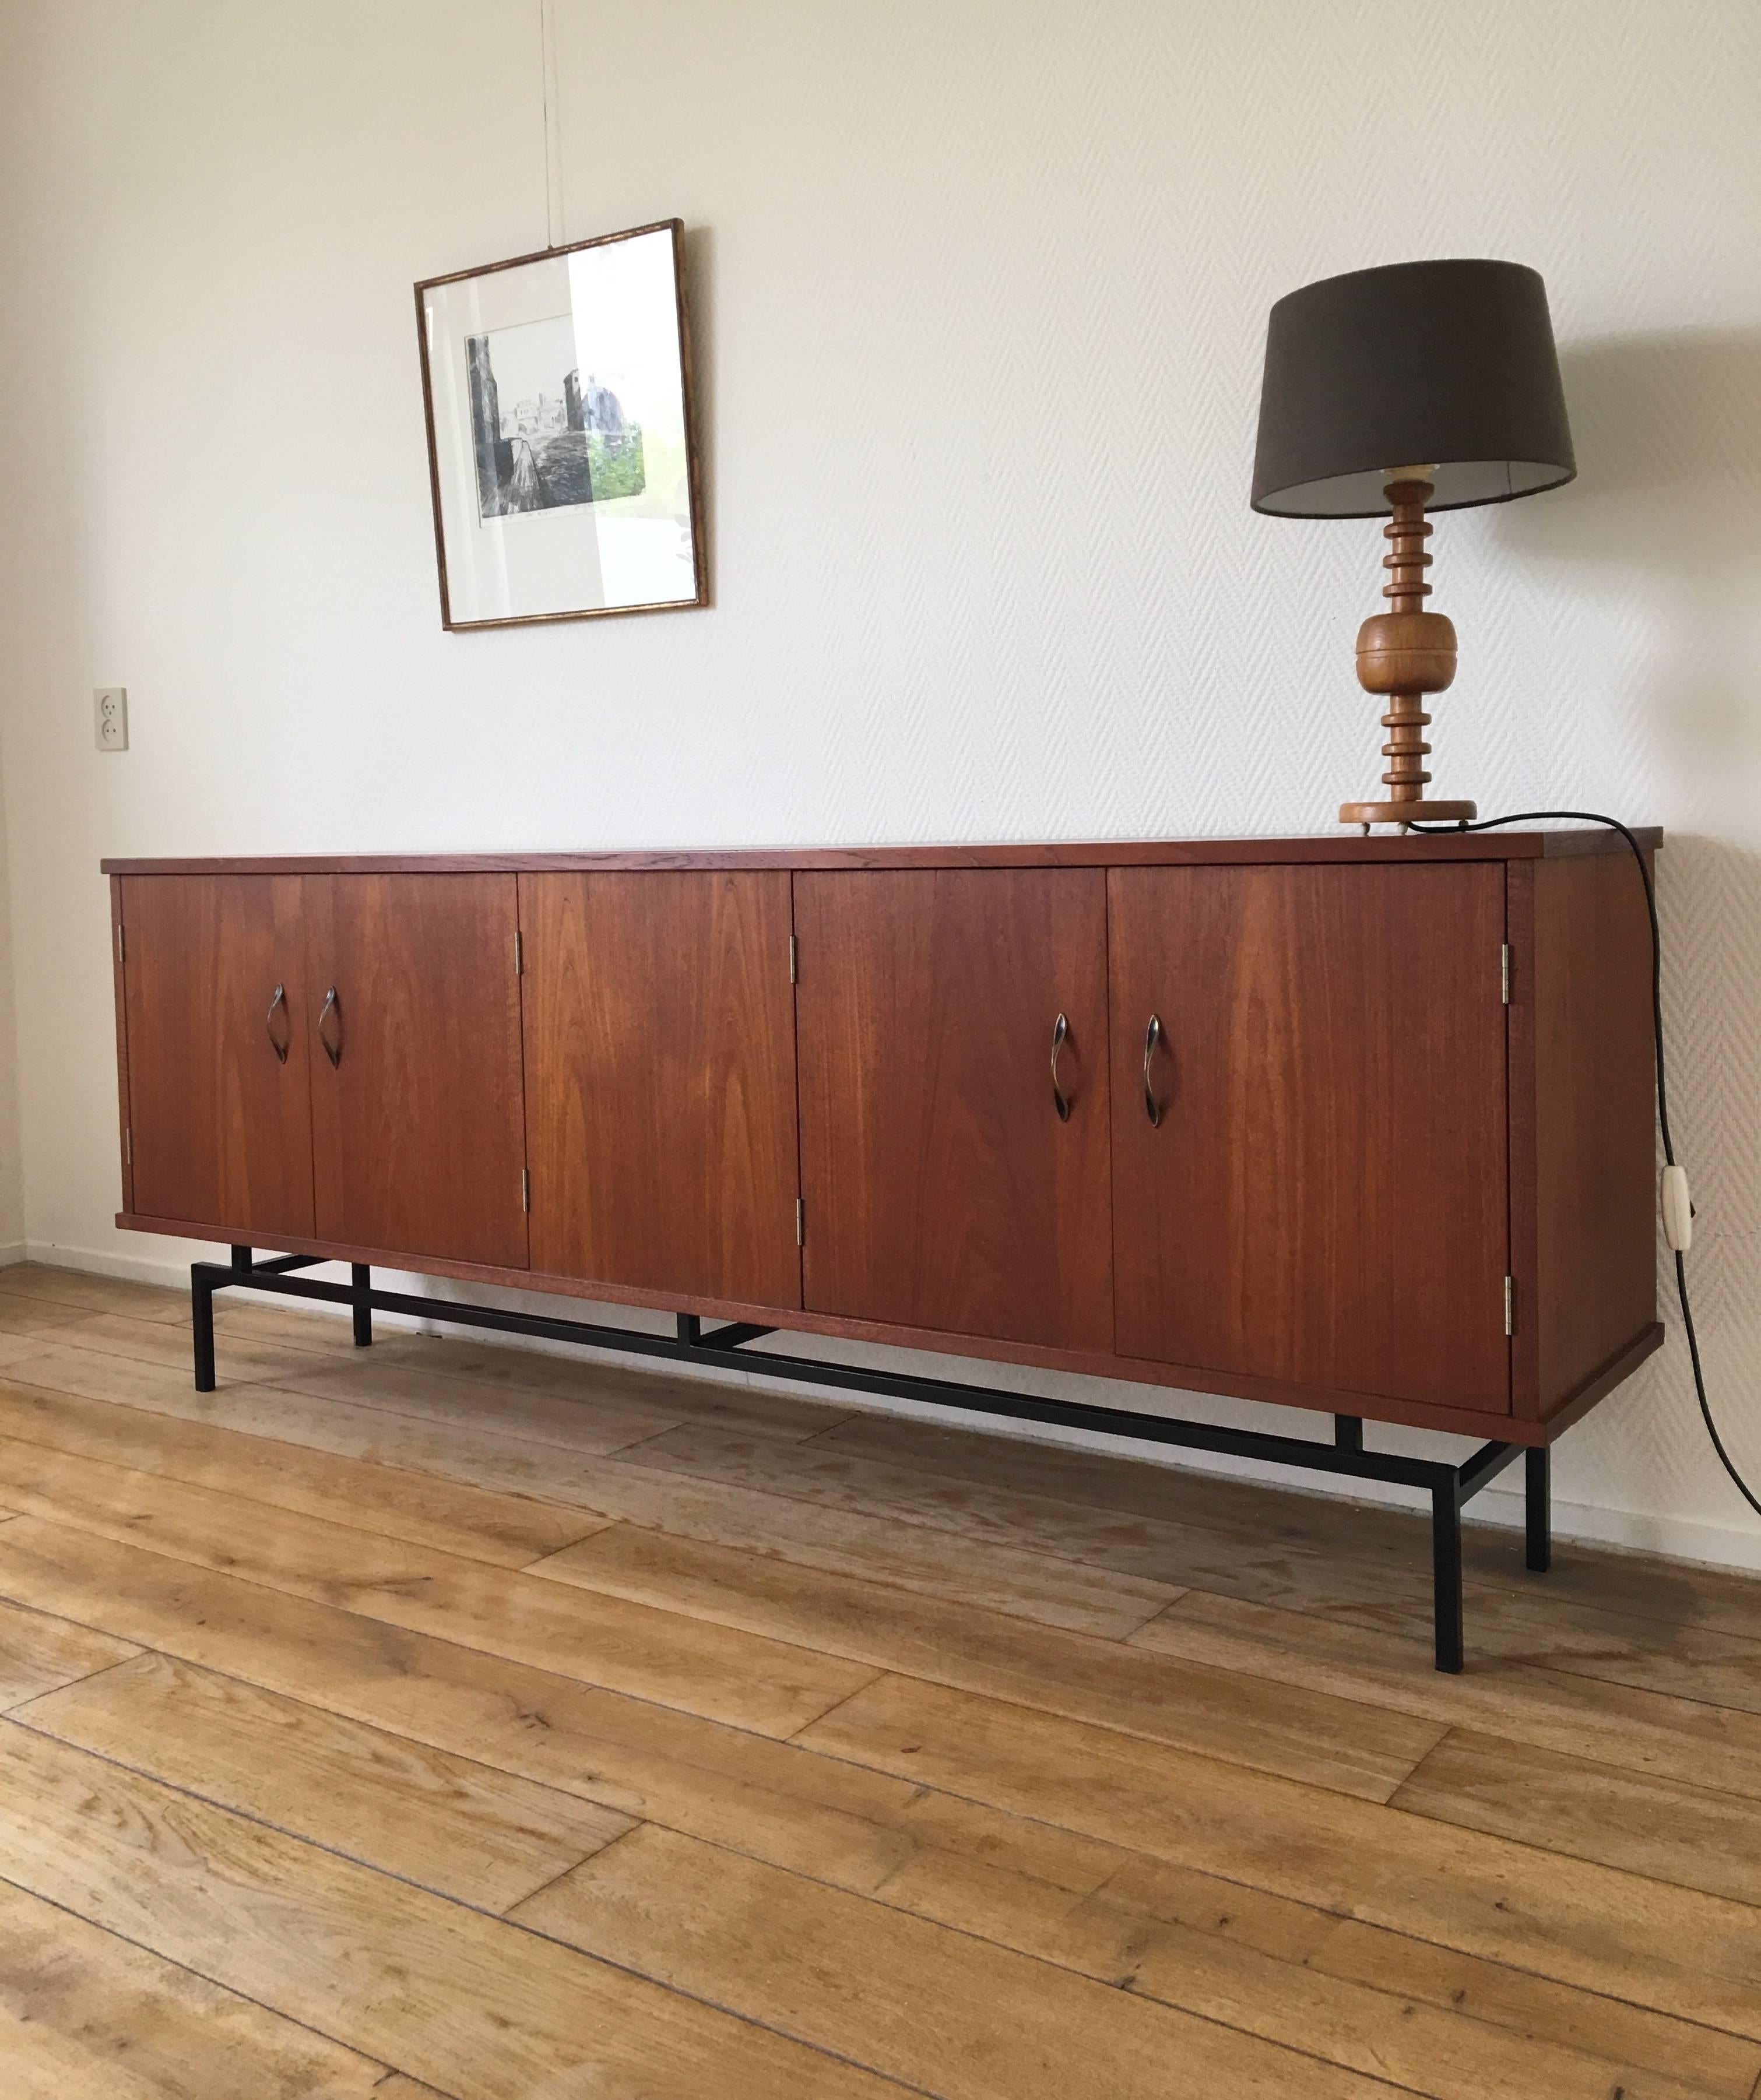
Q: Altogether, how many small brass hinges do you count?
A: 8